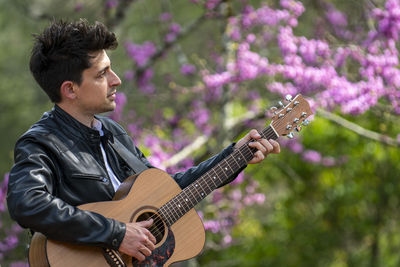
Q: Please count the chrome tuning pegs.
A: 6